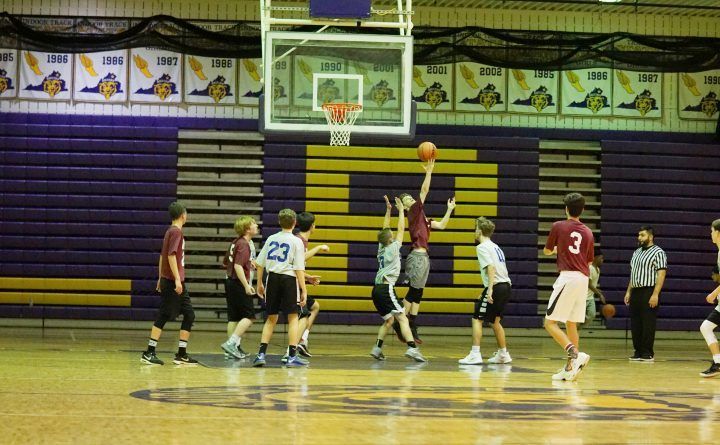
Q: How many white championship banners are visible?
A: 14